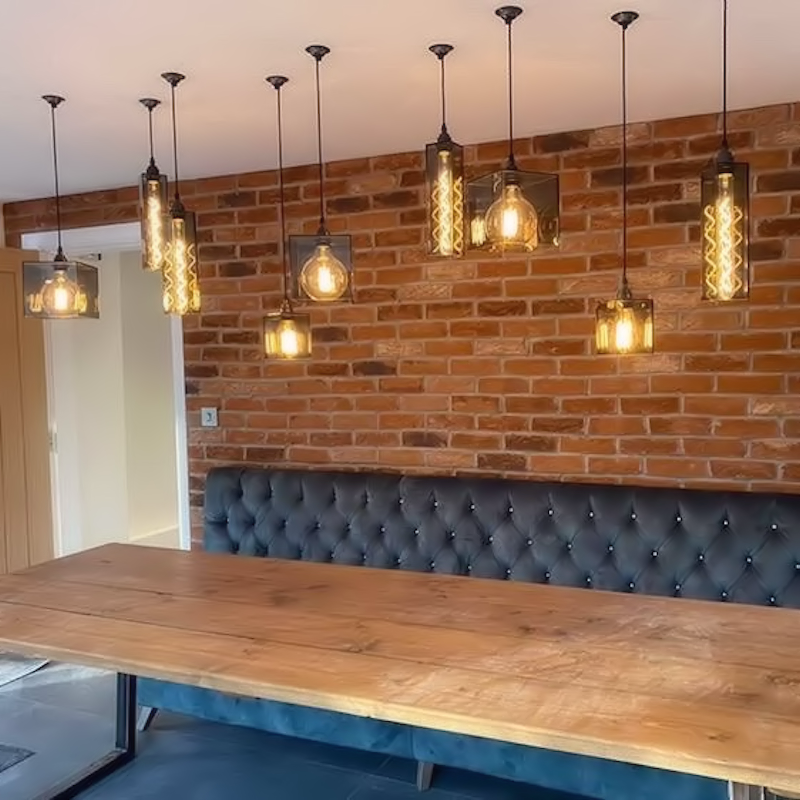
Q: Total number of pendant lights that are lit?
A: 9